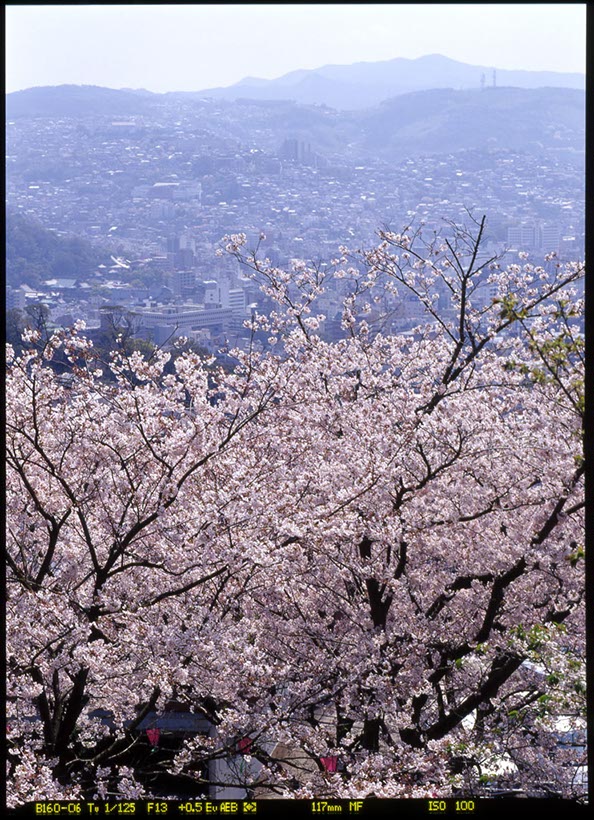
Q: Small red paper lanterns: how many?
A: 3